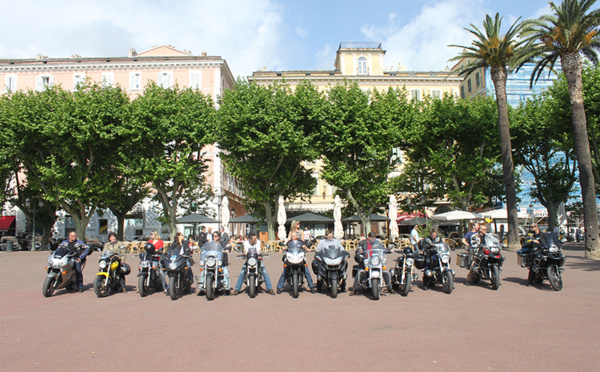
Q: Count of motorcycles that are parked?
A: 13